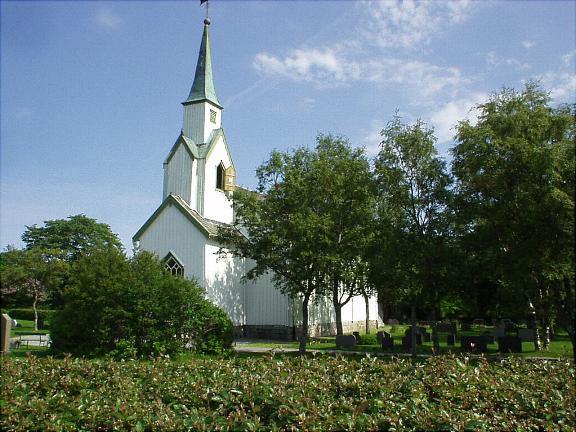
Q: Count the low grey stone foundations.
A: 1